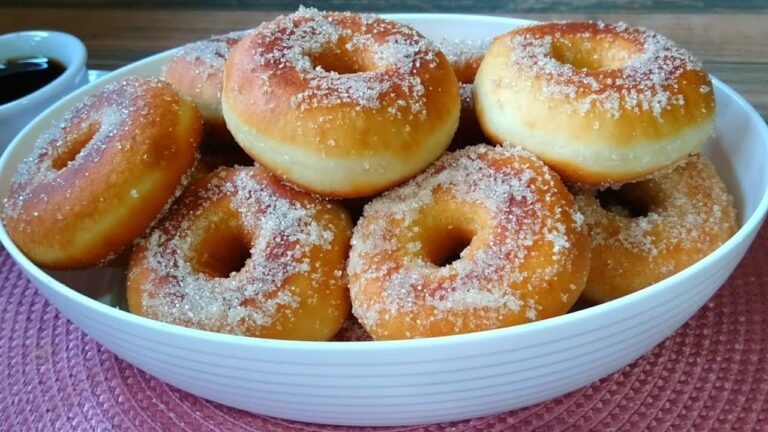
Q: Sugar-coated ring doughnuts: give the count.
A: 8